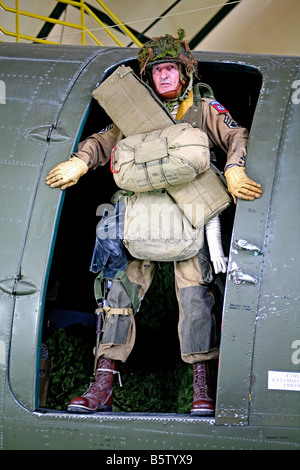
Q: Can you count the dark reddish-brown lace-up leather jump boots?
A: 2